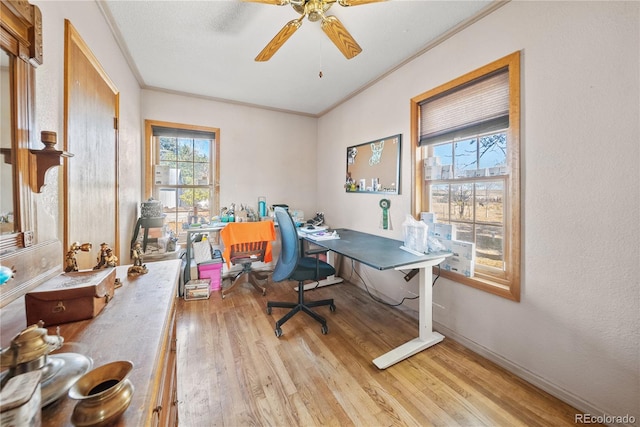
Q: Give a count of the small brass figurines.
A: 3